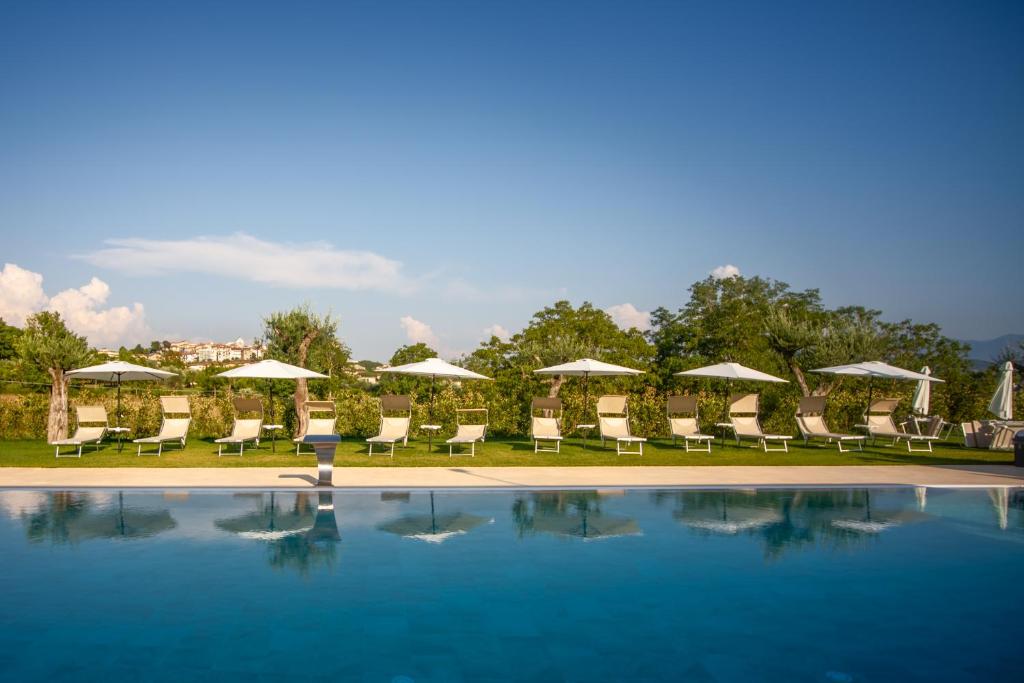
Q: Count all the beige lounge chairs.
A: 12